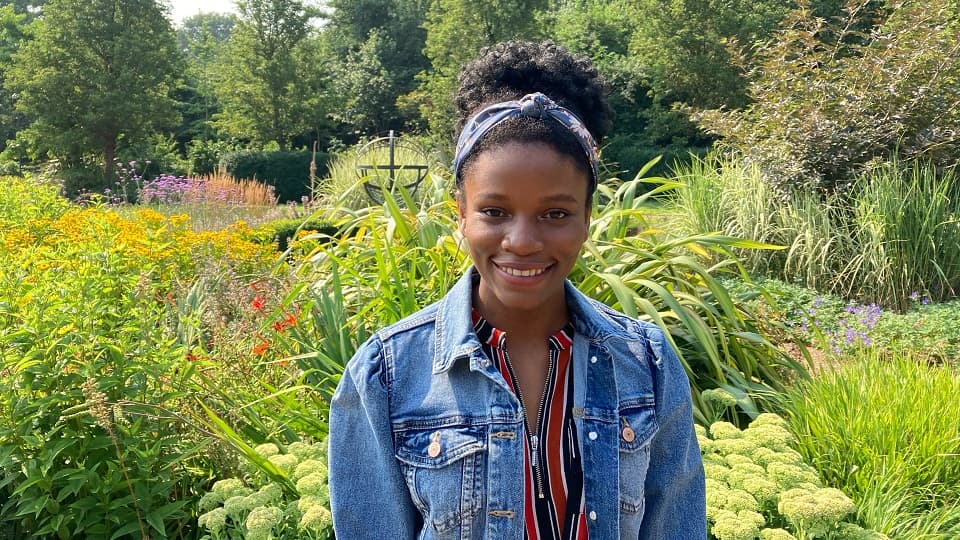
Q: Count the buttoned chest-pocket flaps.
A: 2